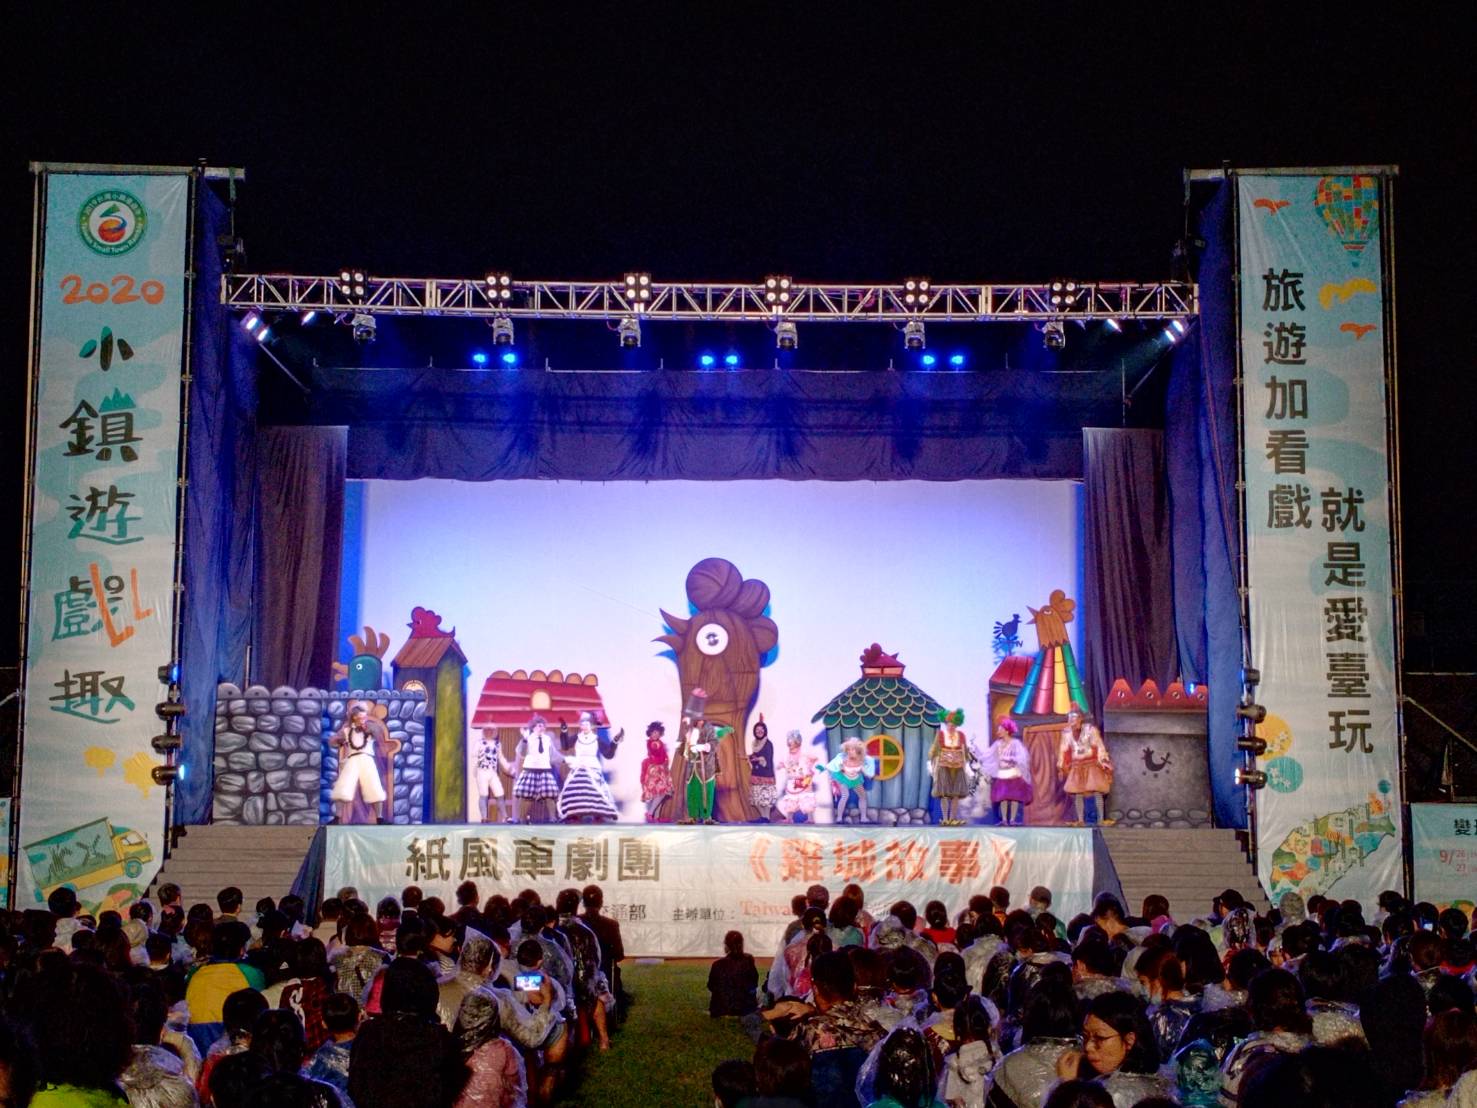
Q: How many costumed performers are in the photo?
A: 12